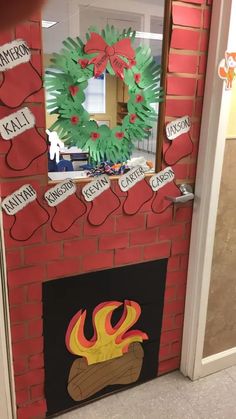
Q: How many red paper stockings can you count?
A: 8